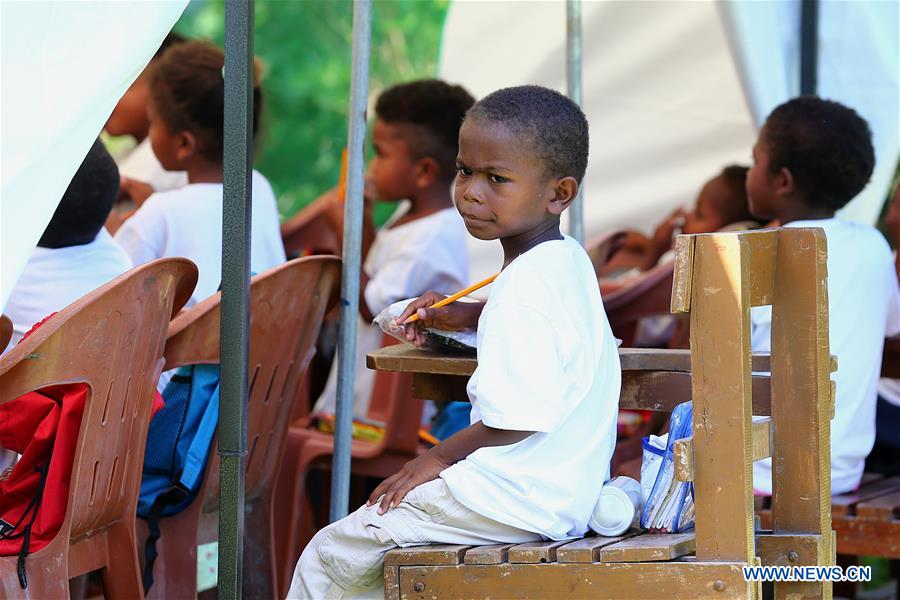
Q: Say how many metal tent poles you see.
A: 4